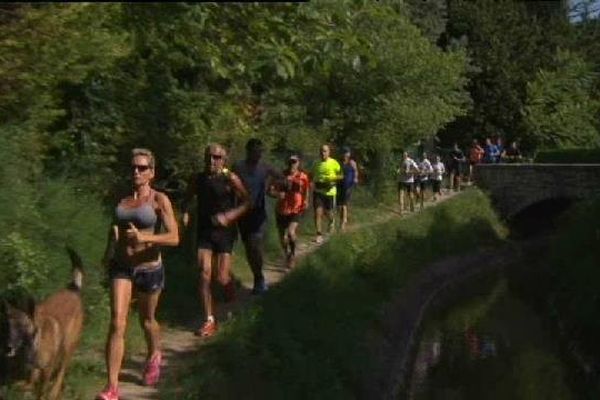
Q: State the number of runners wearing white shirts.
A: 3